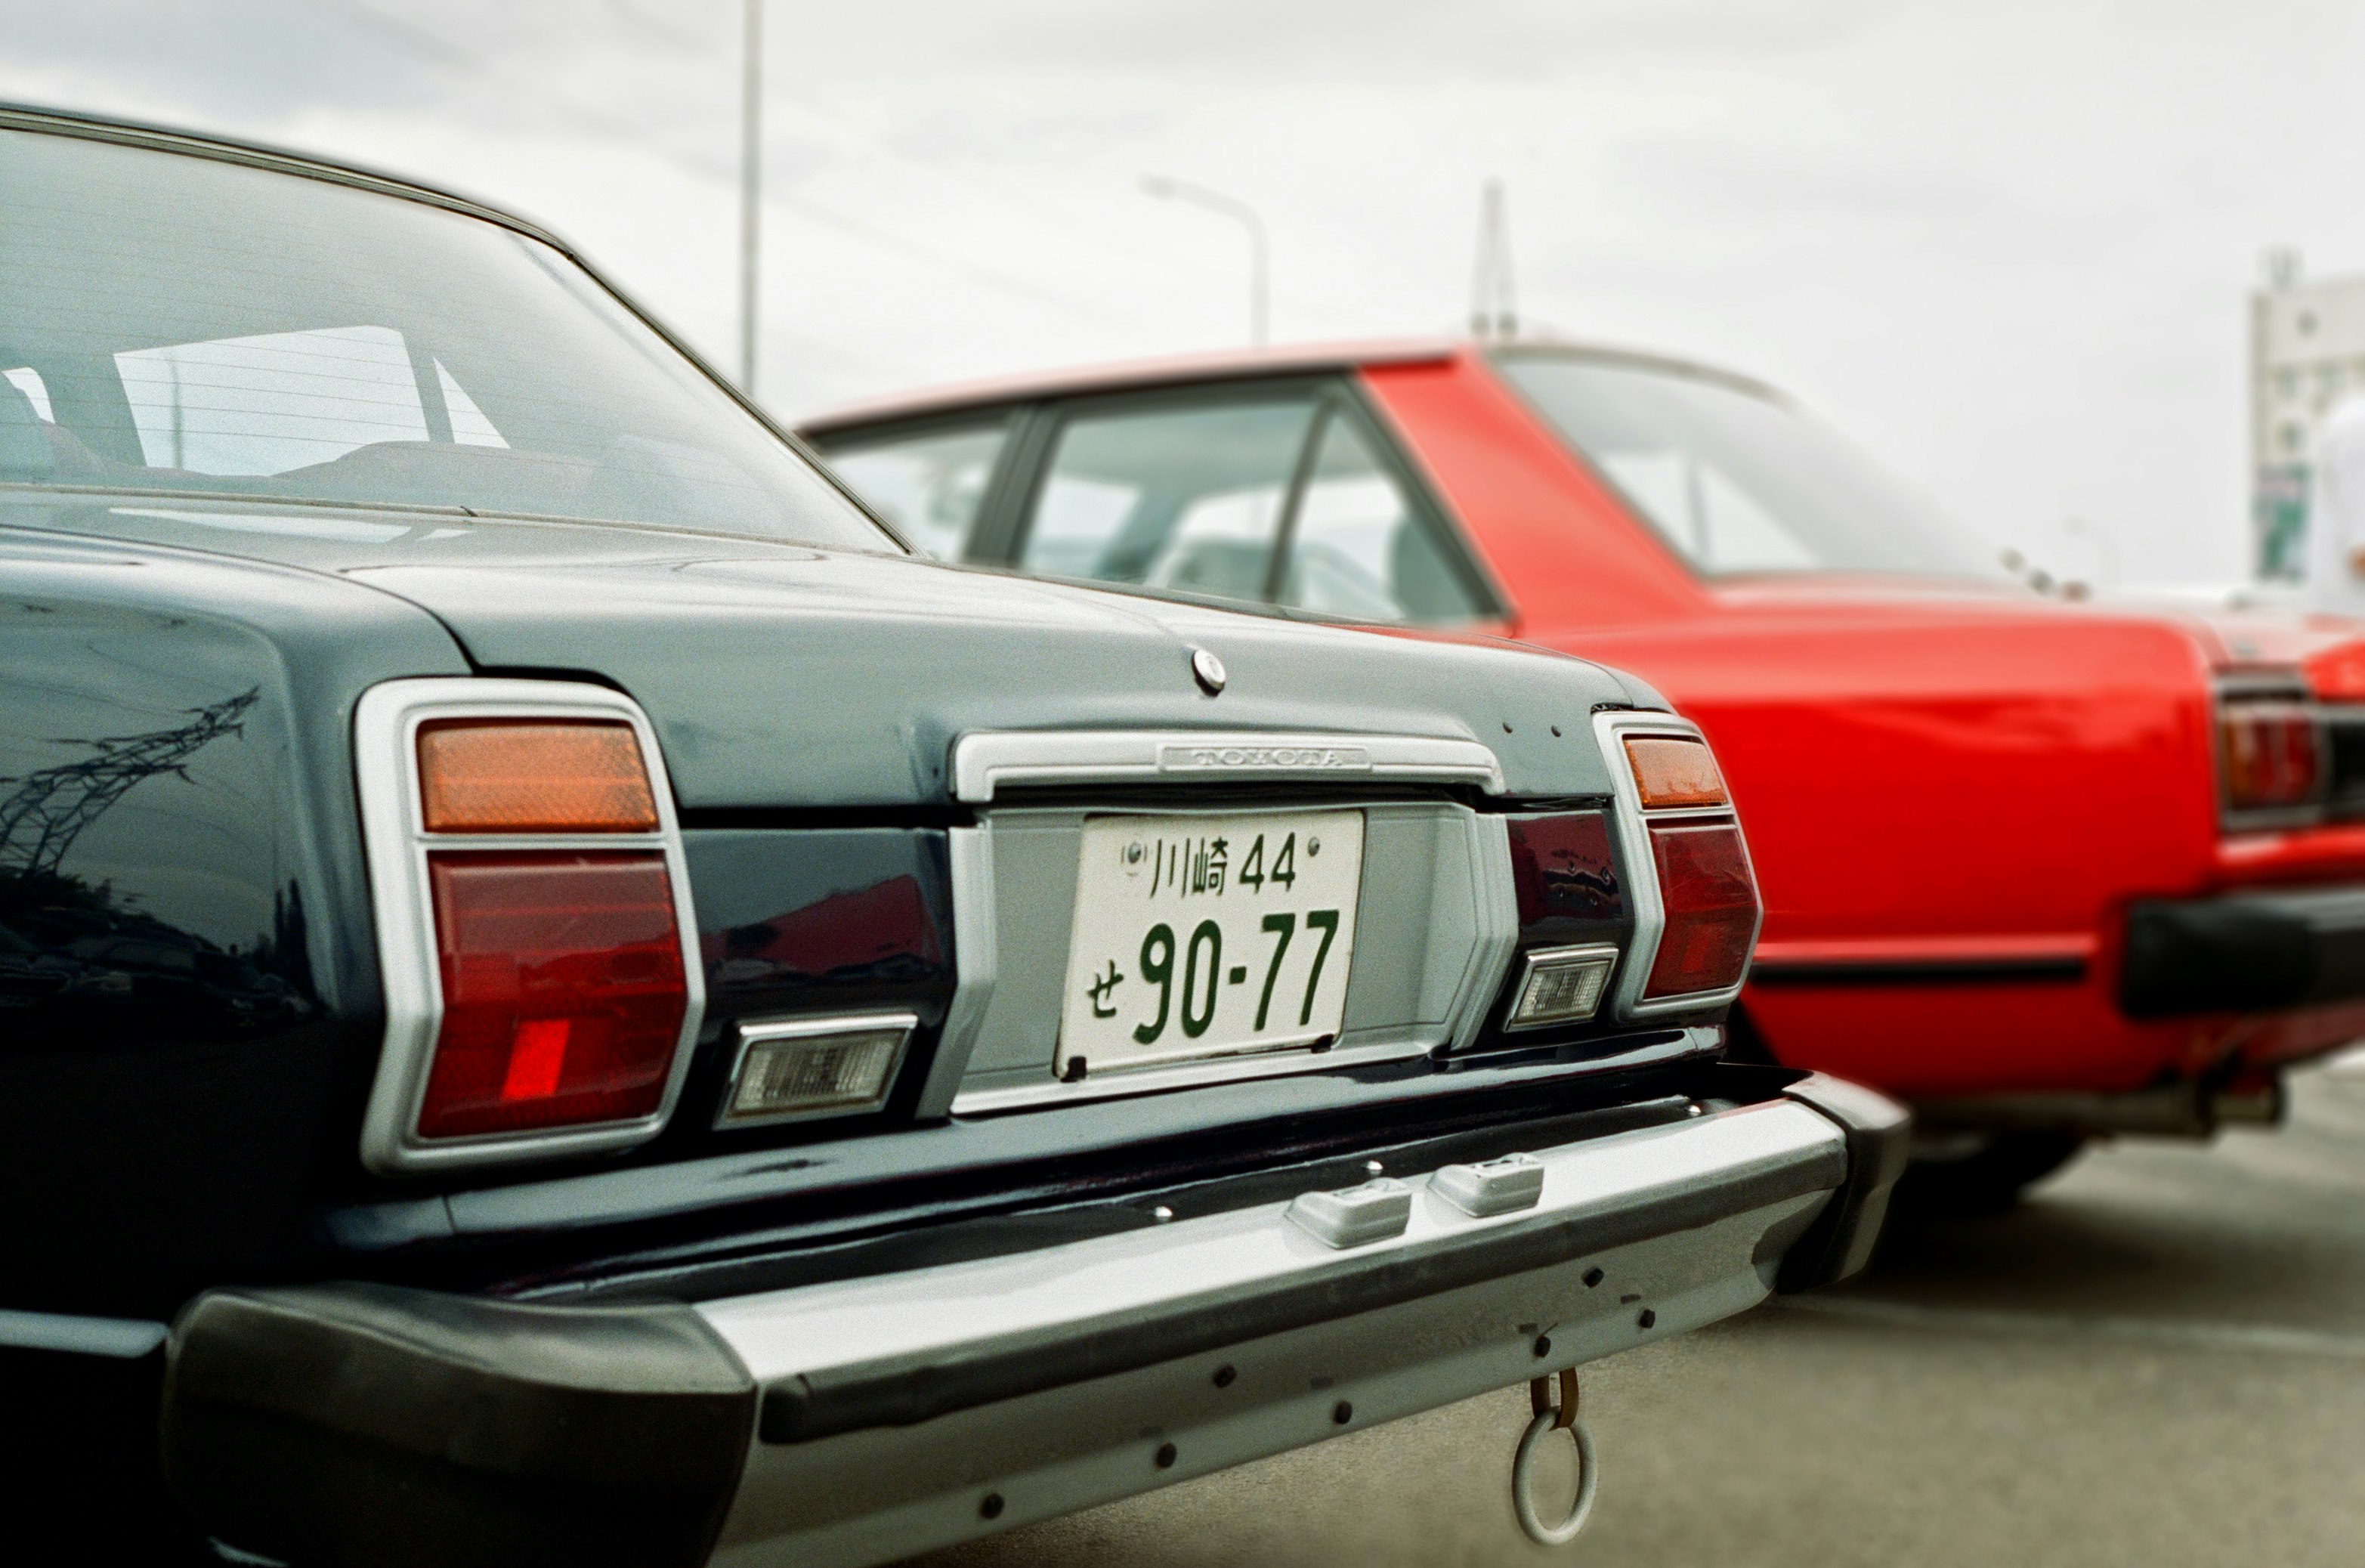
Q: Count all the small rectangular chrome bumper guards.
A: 2